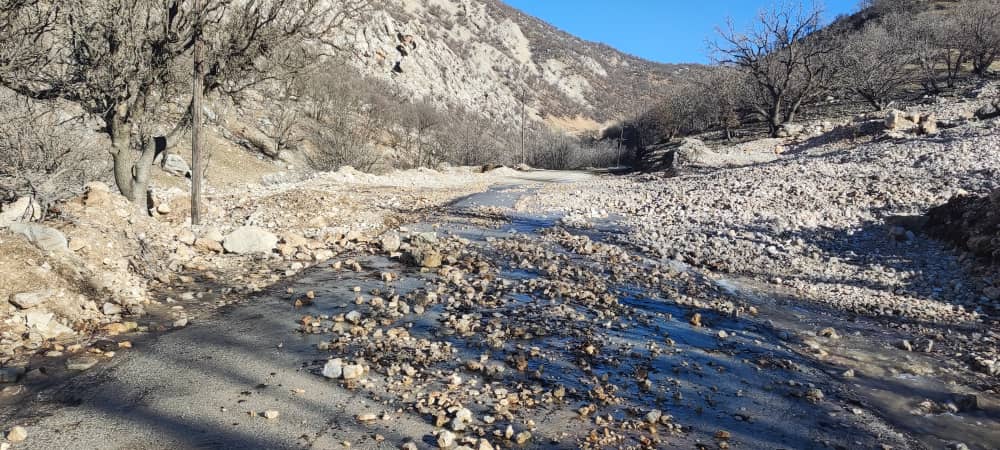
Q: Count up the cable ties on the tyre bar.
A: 0